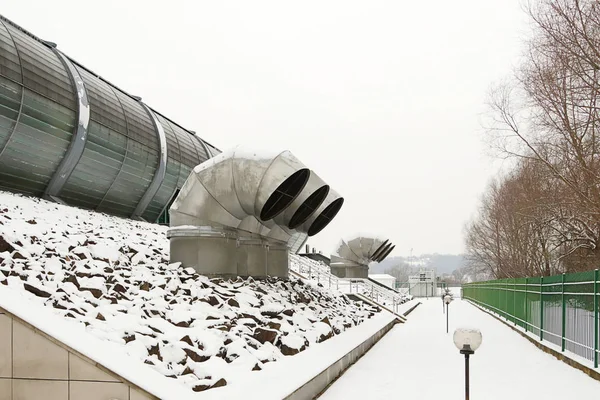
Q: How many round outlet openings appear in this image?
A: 6